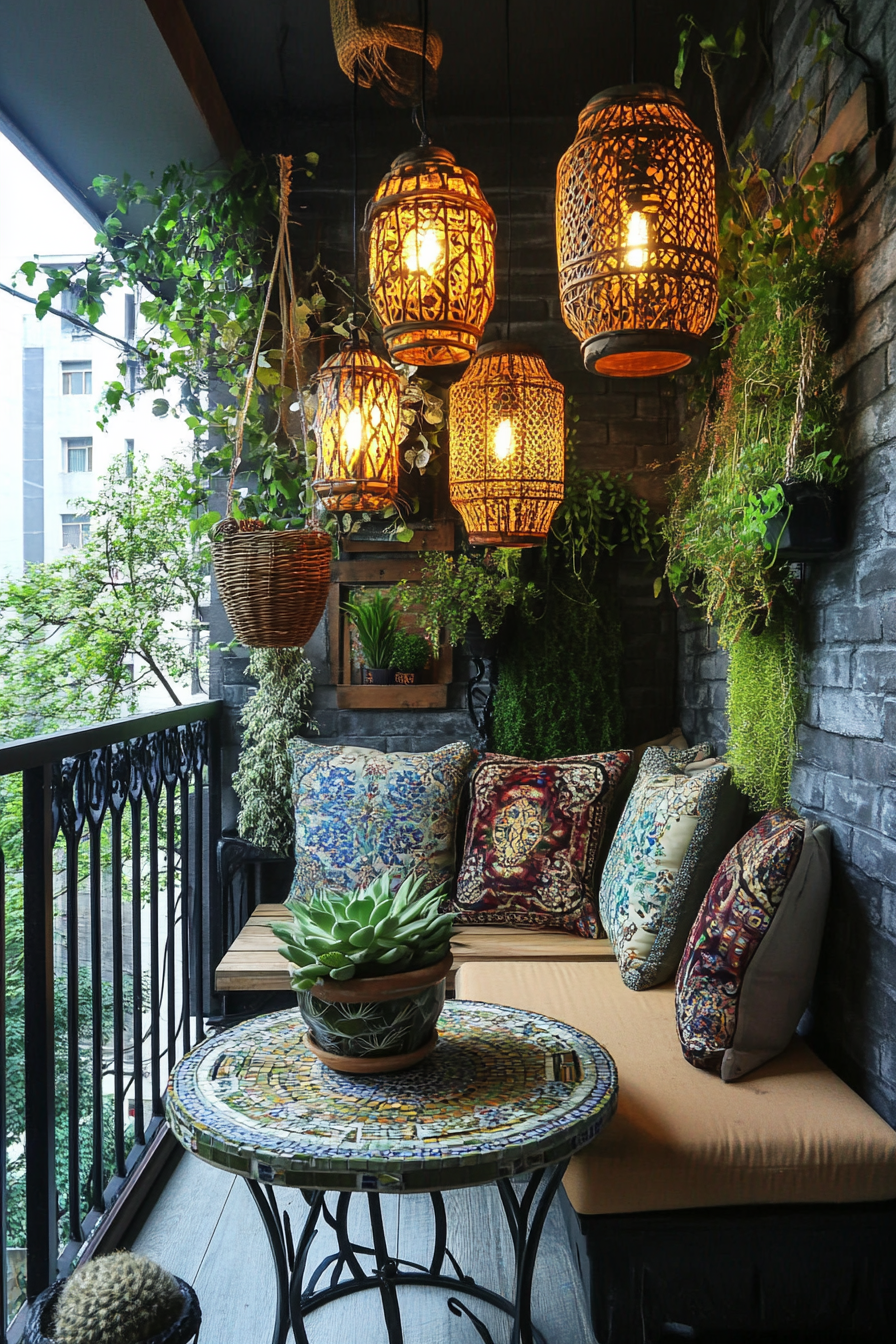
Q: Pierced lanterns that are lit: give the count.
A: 4